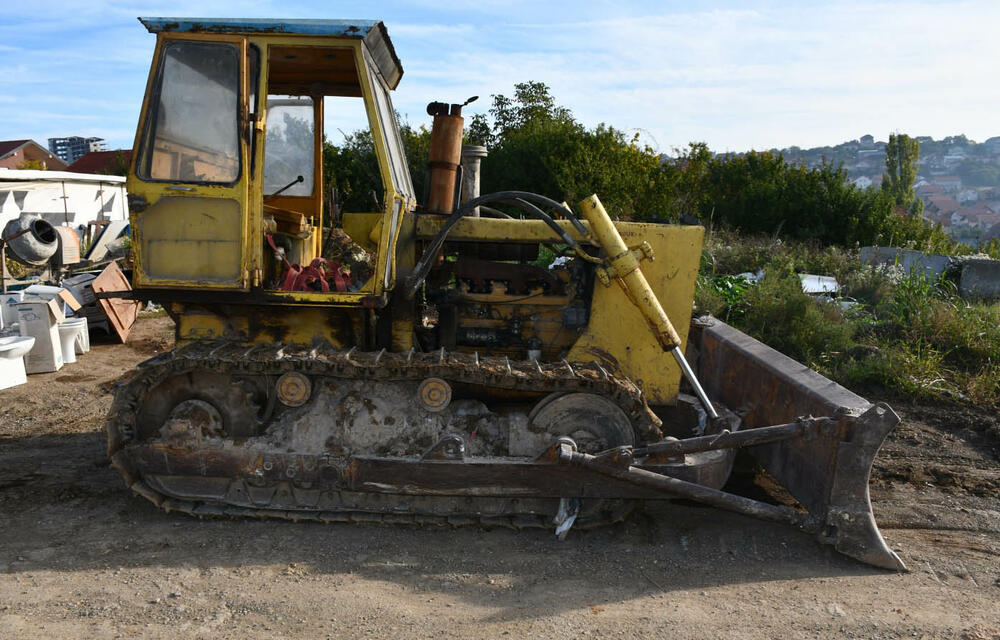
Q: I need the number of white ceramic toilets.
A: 2